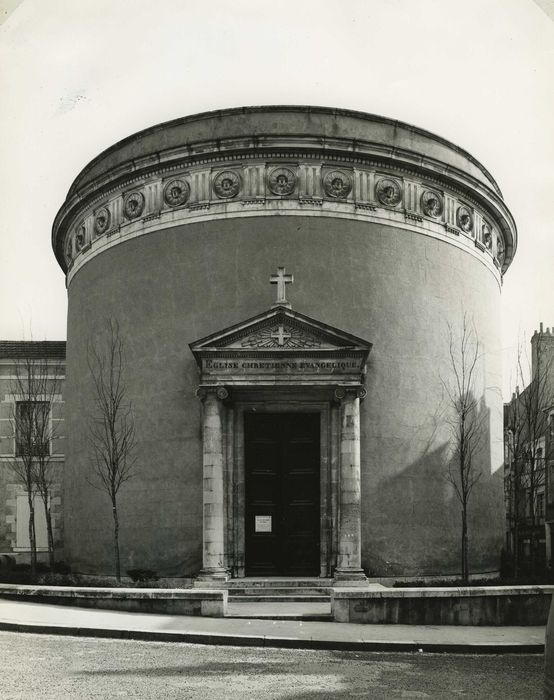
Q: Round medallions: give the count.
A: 13